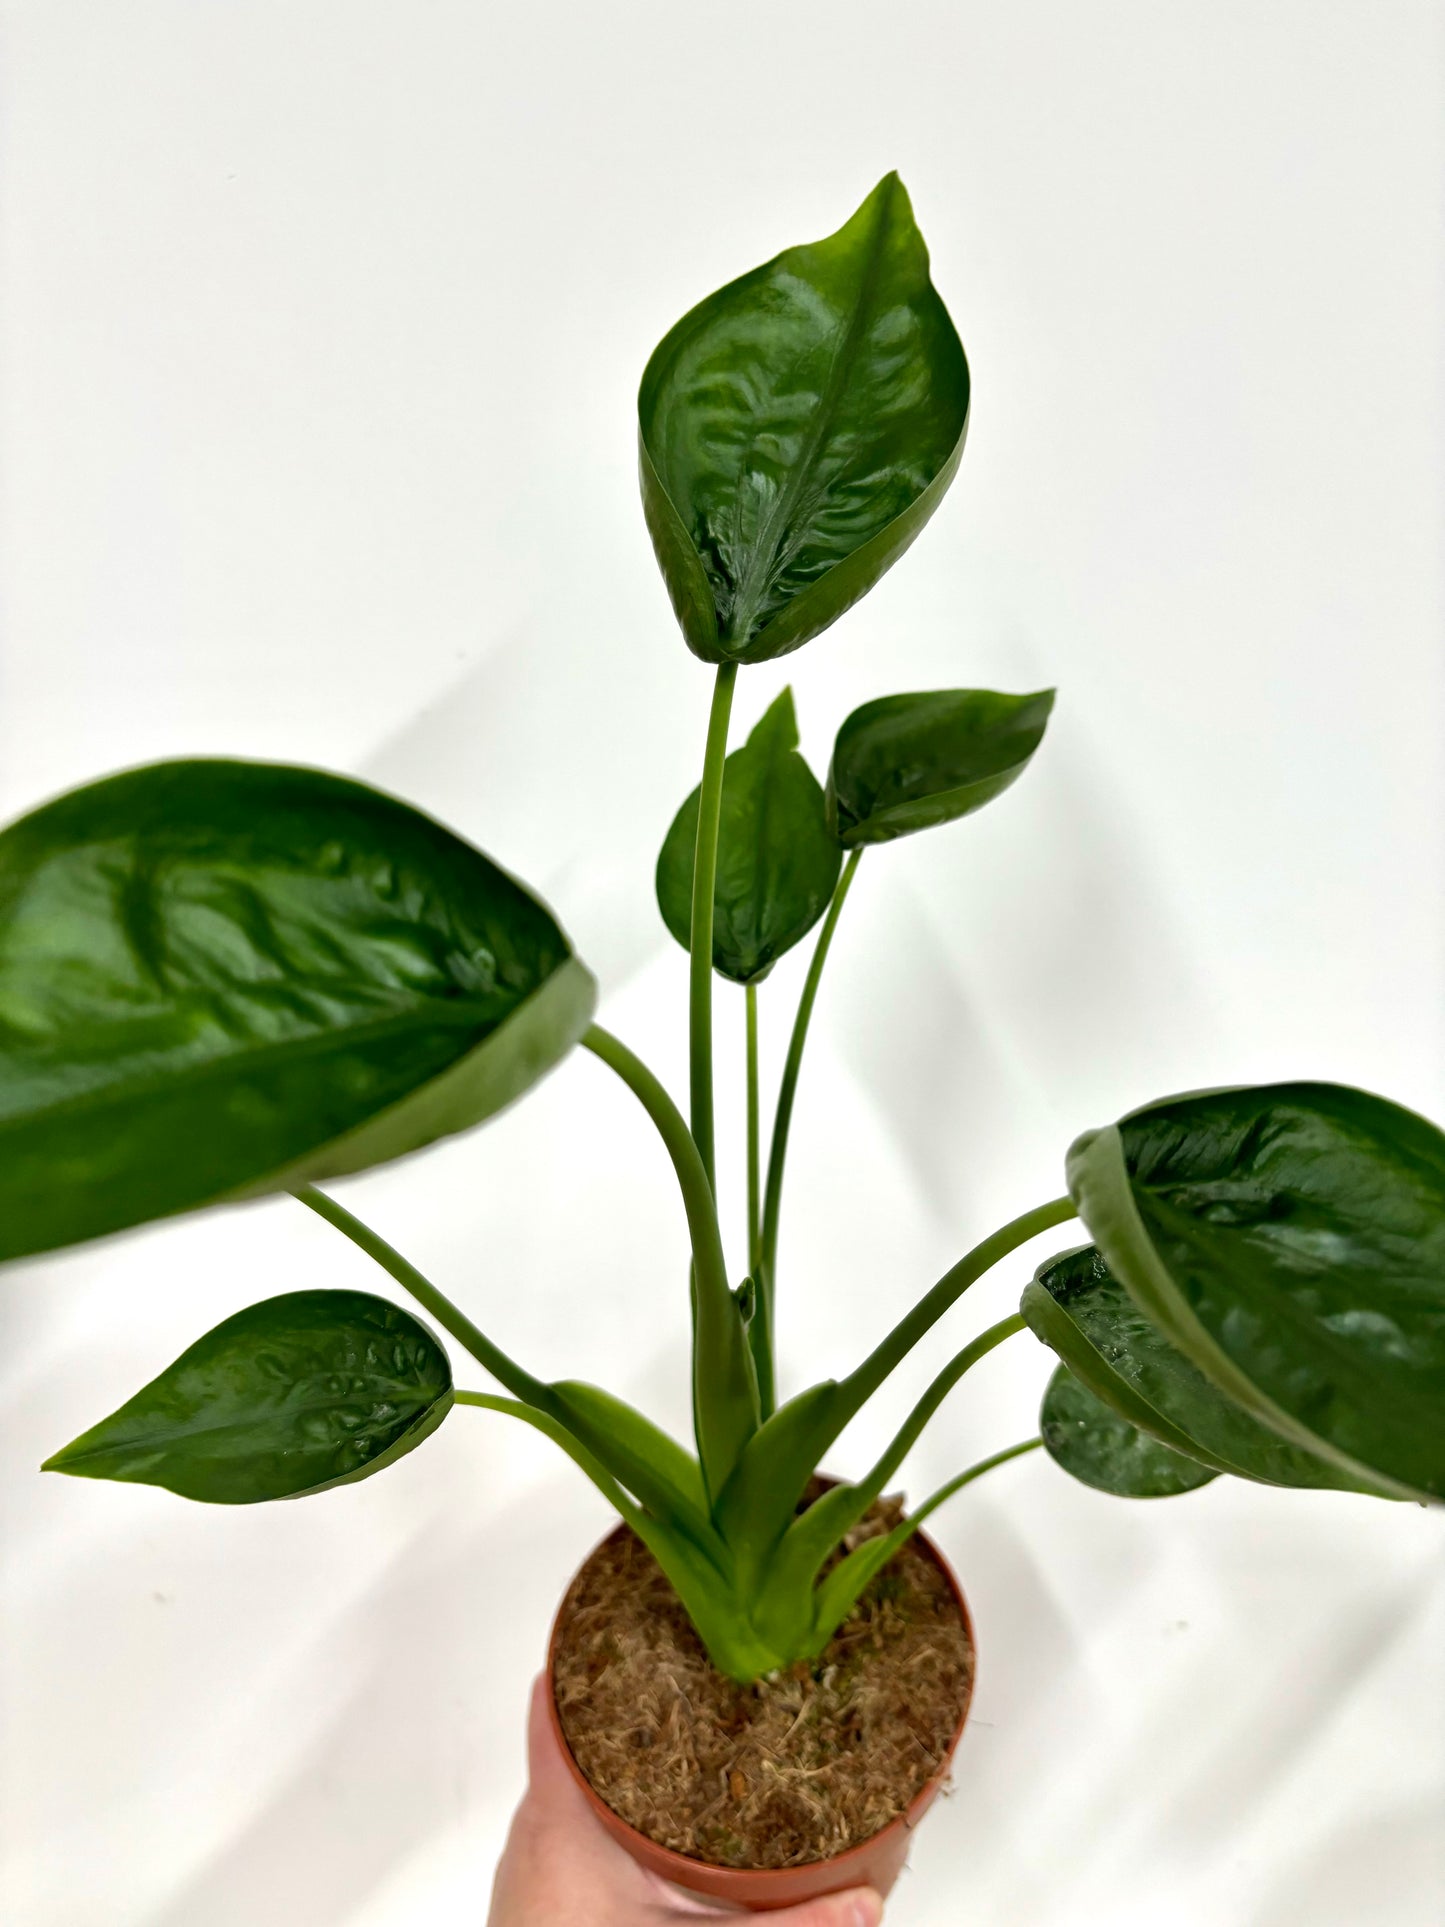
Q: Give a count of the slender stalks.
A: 9